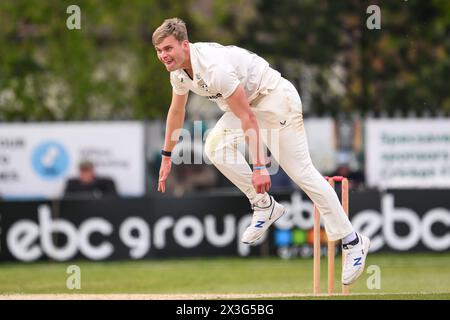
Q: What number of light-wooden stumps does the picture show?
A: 3